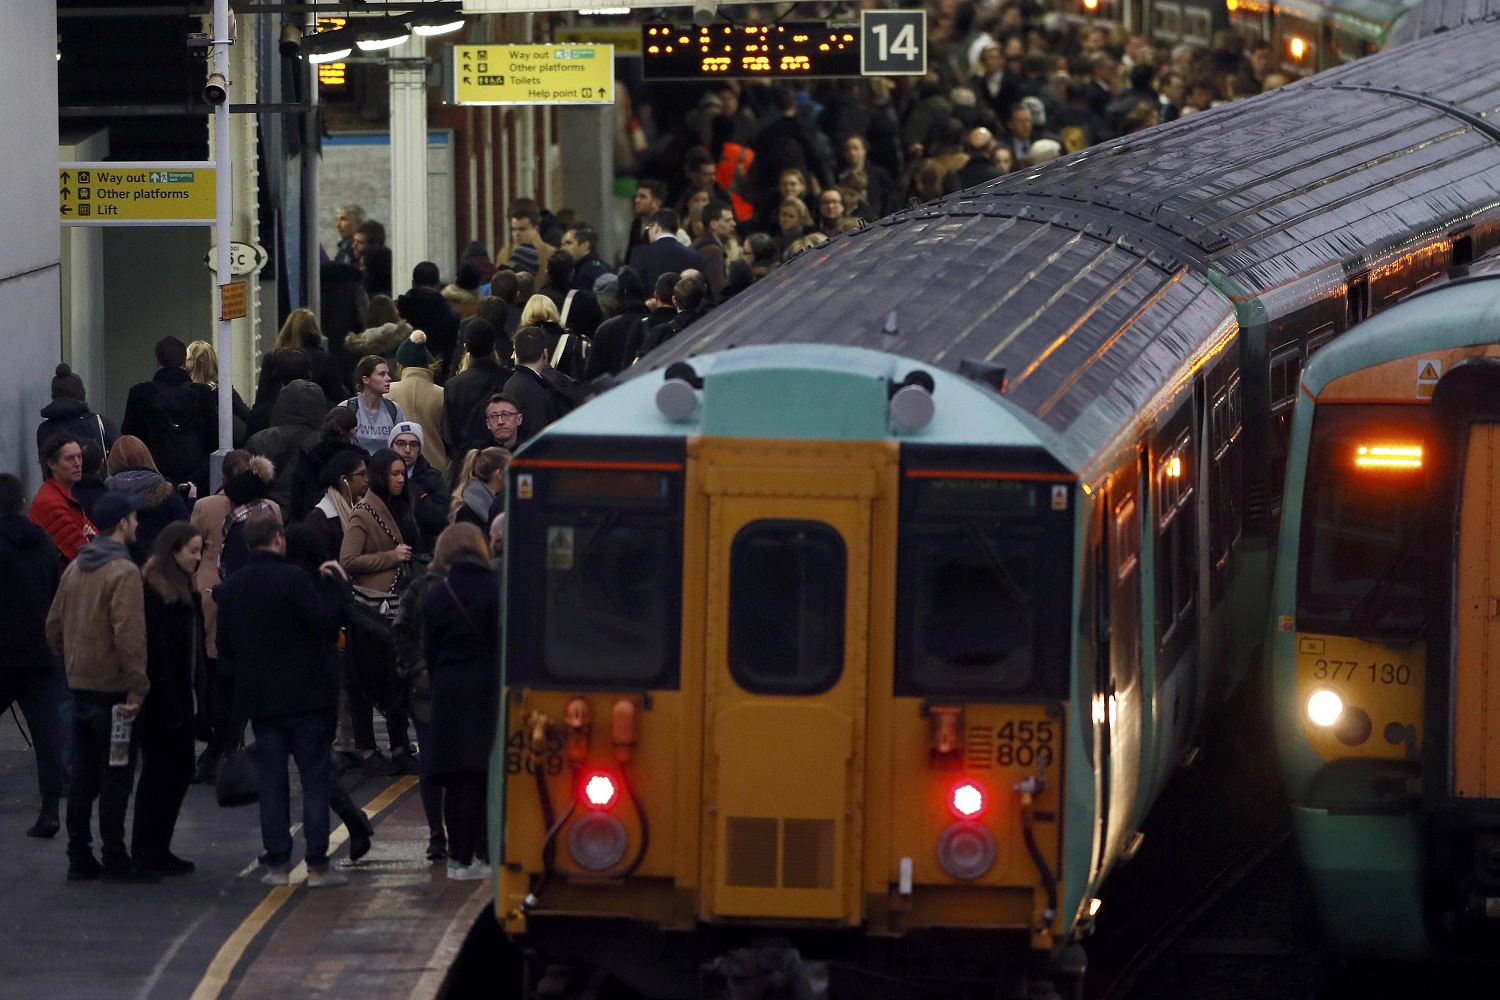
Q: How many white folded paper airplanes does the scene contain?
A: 0